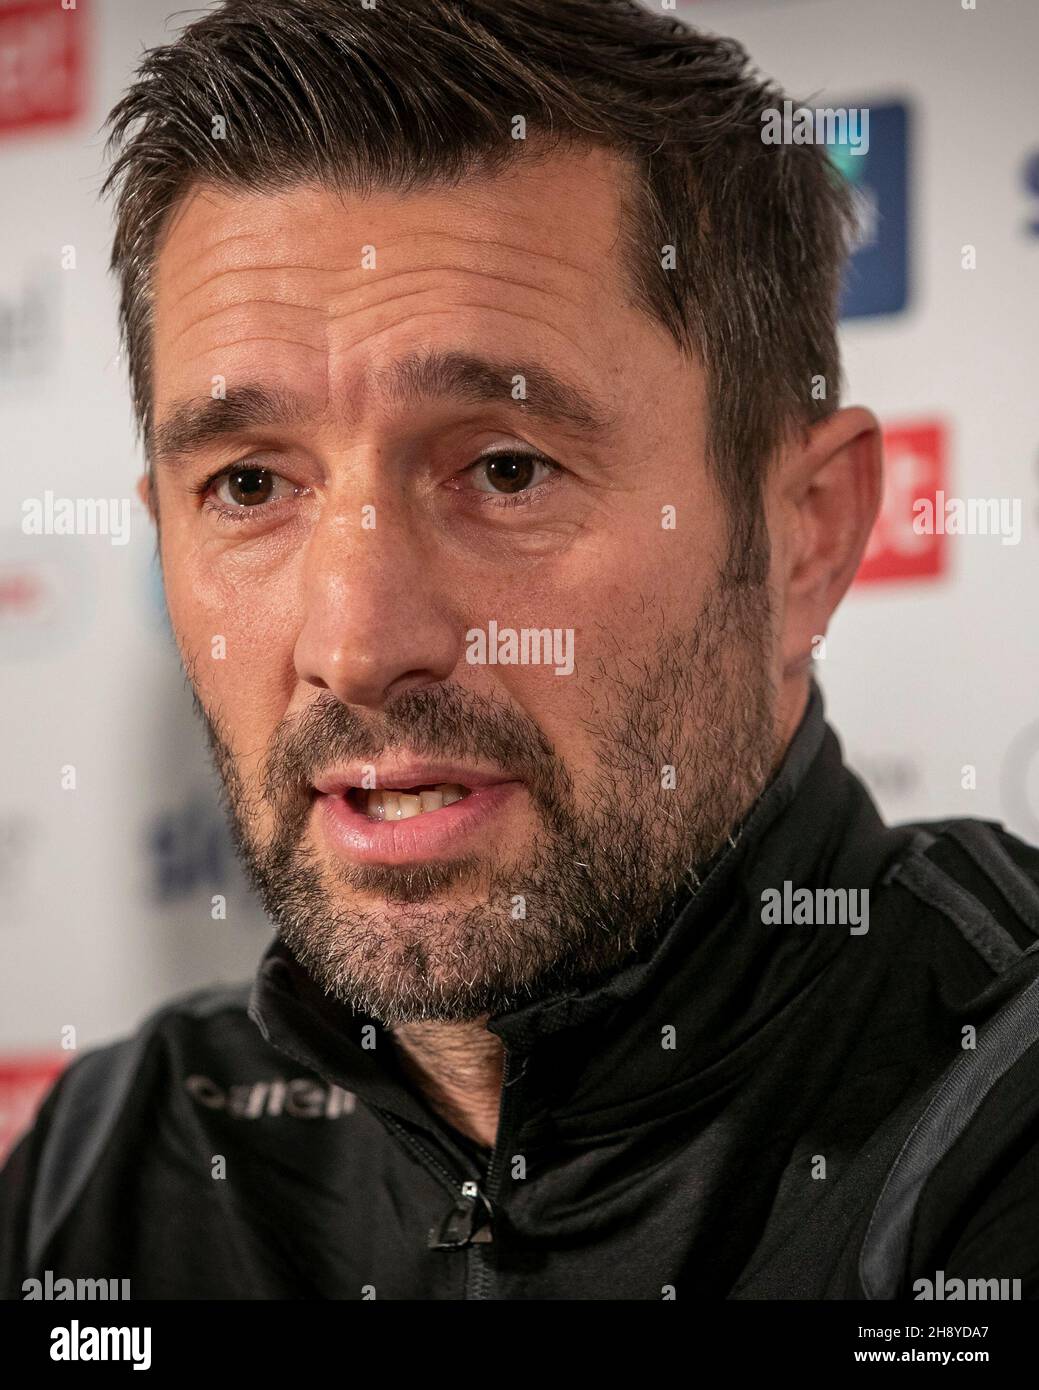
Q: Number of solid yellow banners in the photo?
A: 0